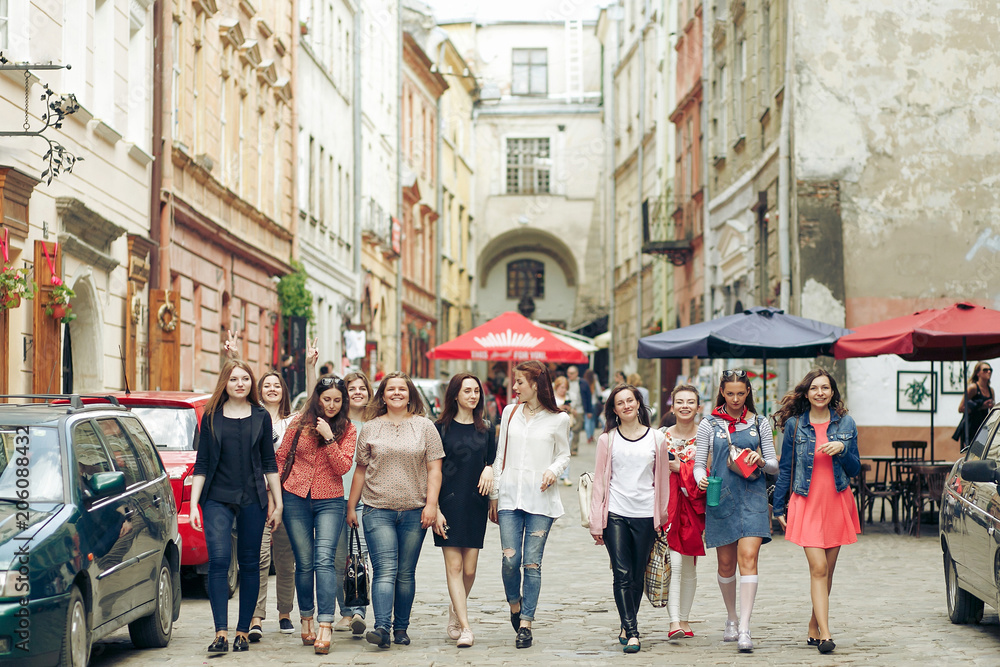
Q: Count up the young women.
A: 11